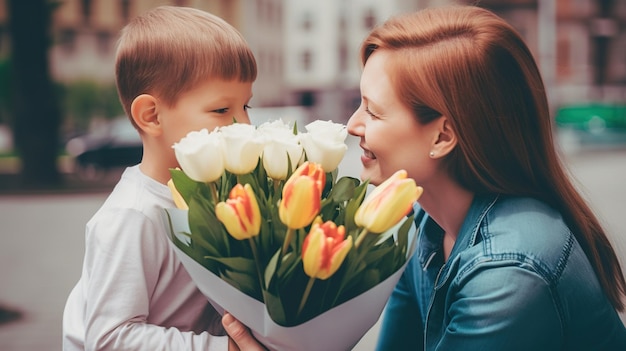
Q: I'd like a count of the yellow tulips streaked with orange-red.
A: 4